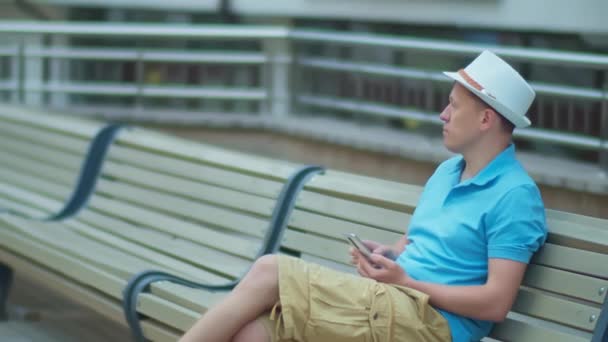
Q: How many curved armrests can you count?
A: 2